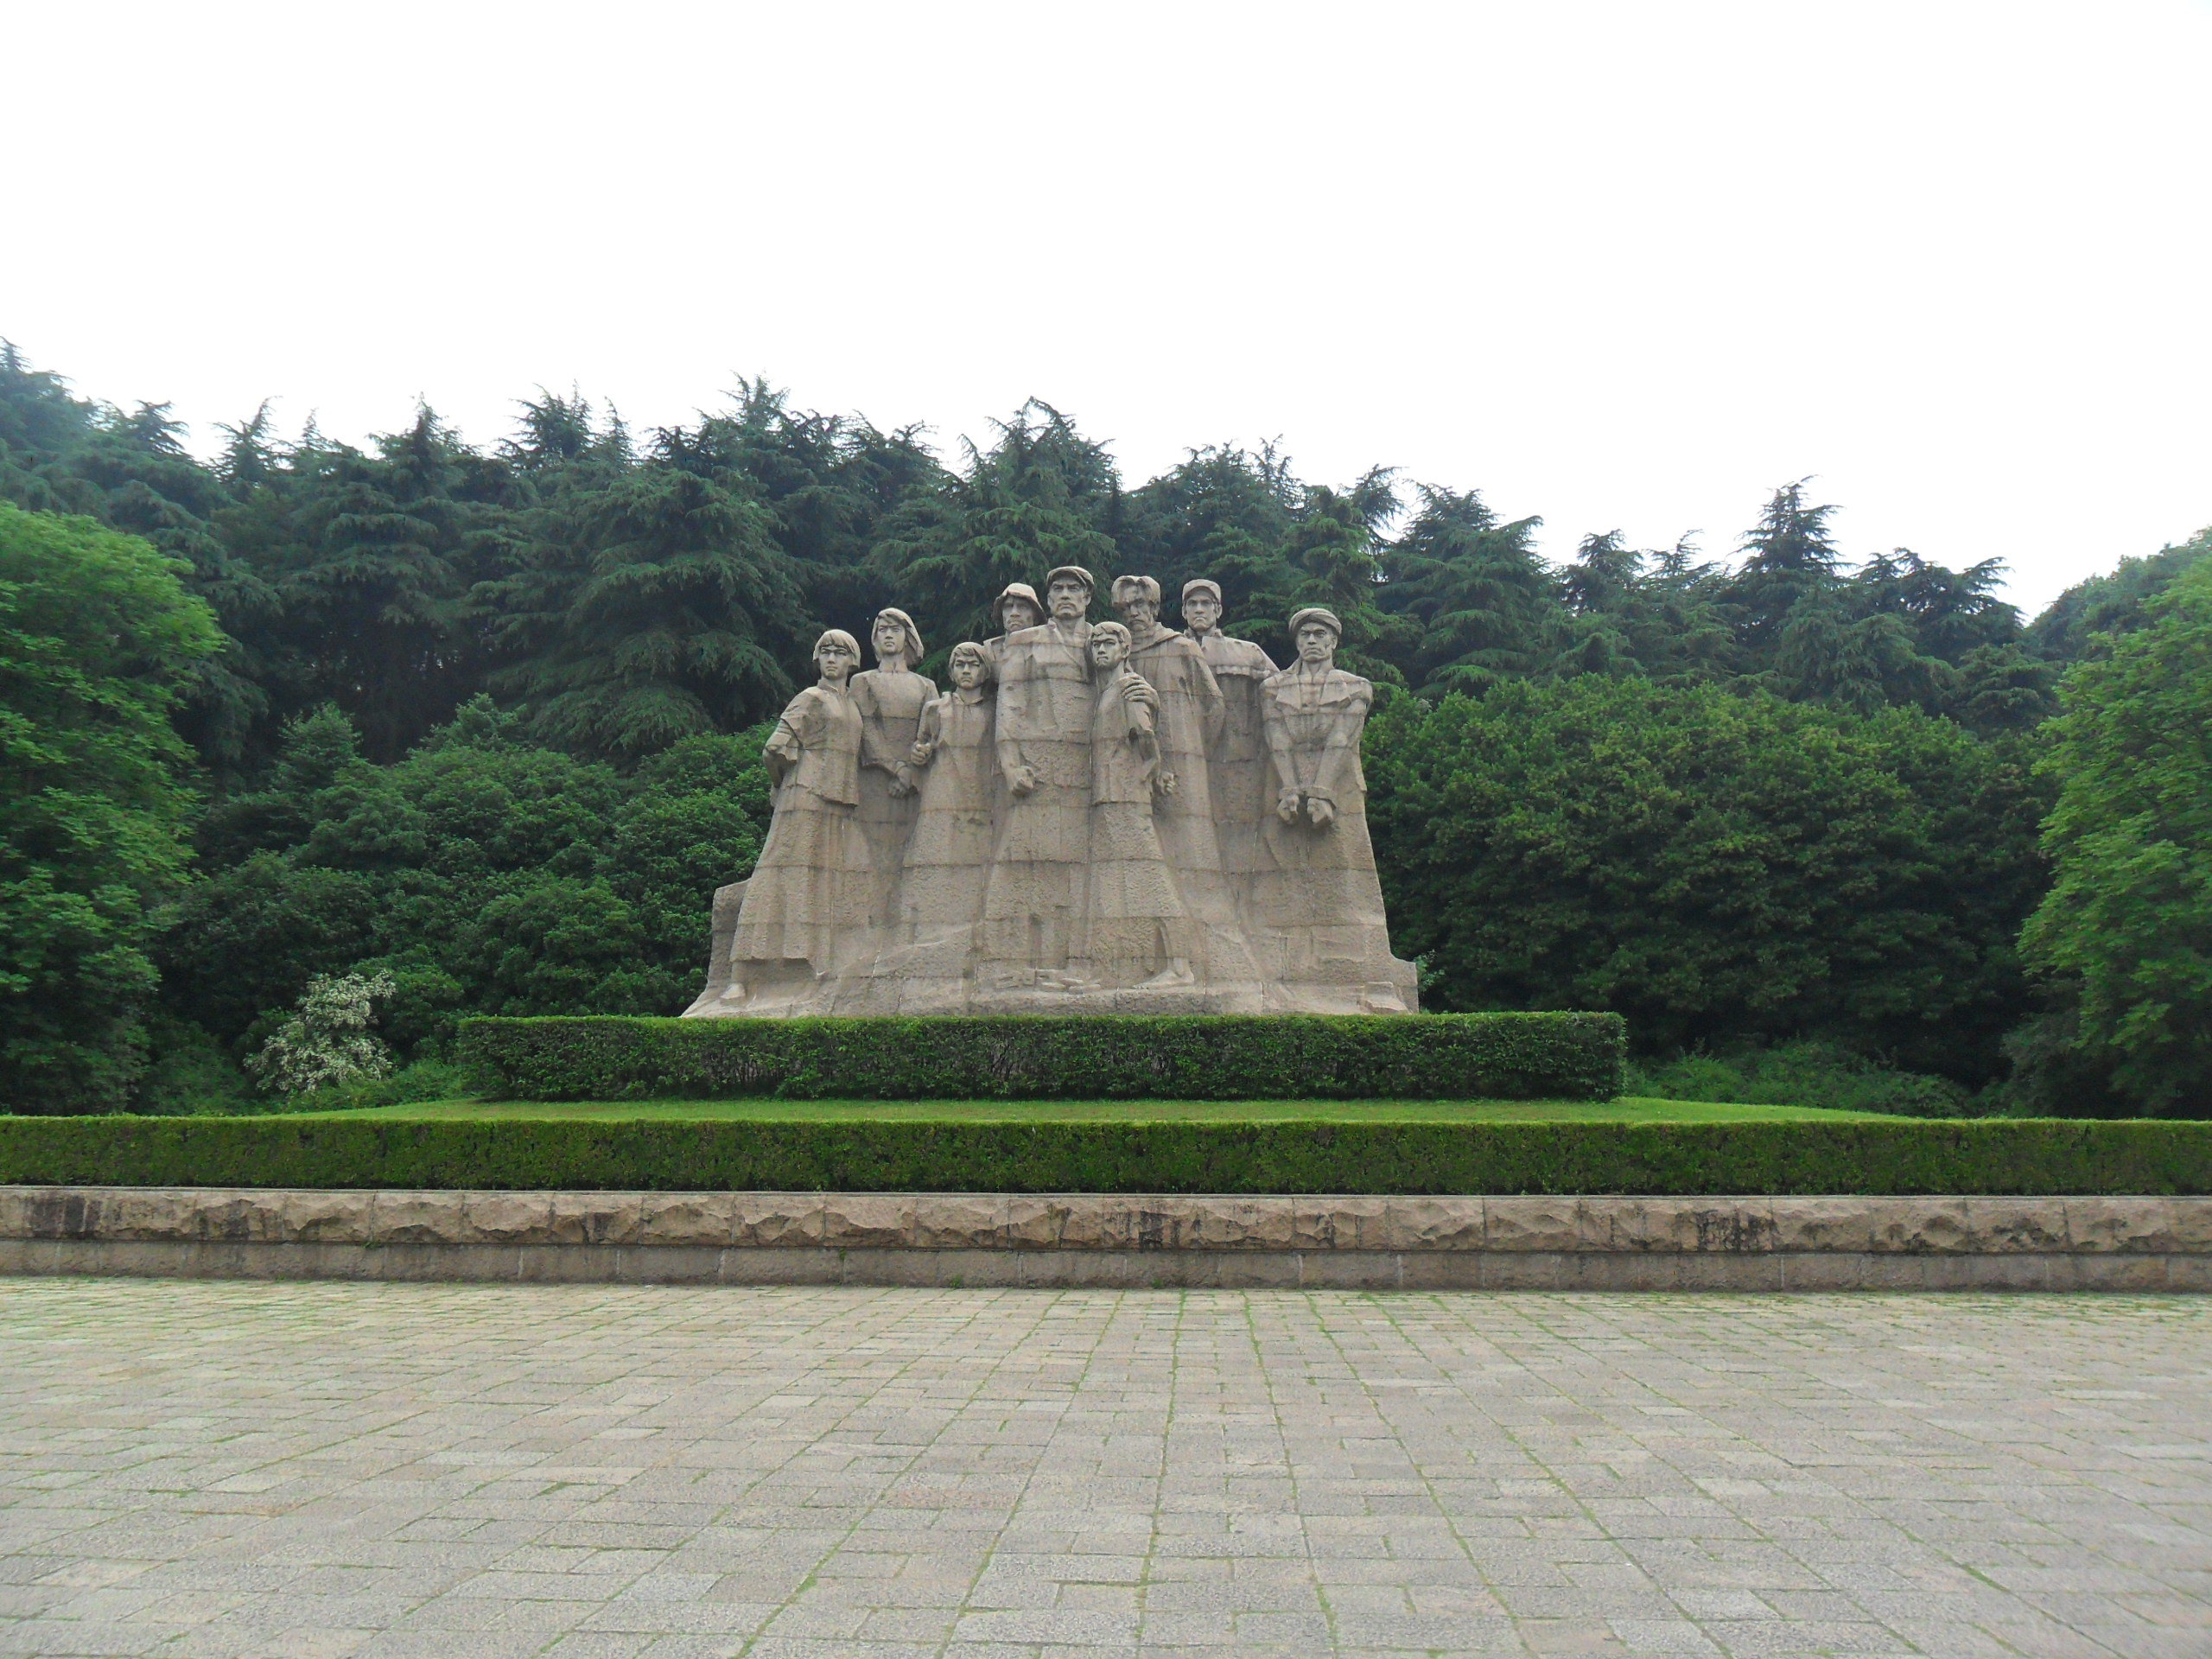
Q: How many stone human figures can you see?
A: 9